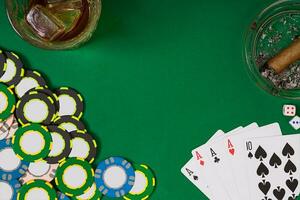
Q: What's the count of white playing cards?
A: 5